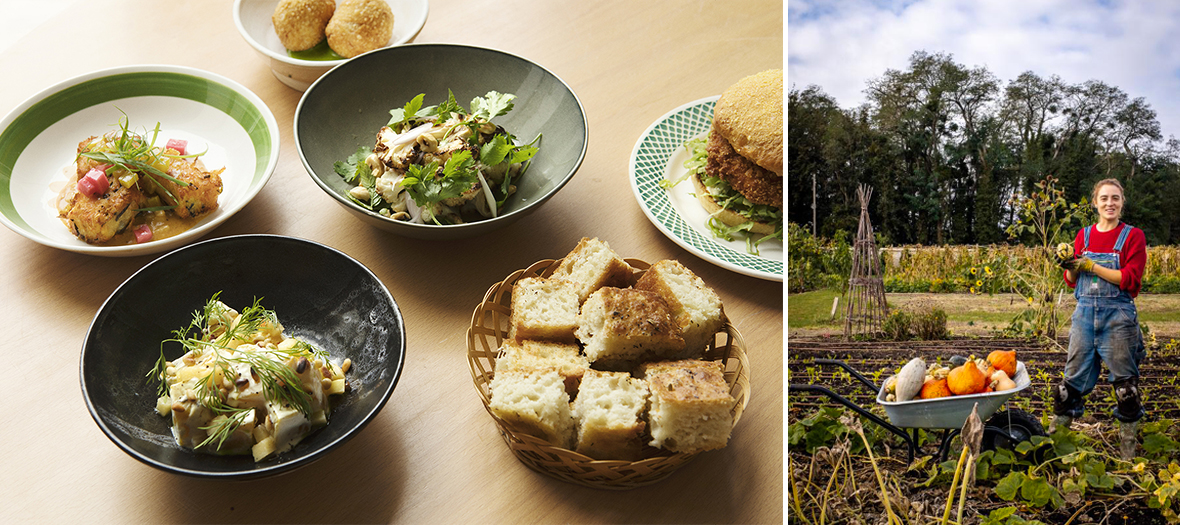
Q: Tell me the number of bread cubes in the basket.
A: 8